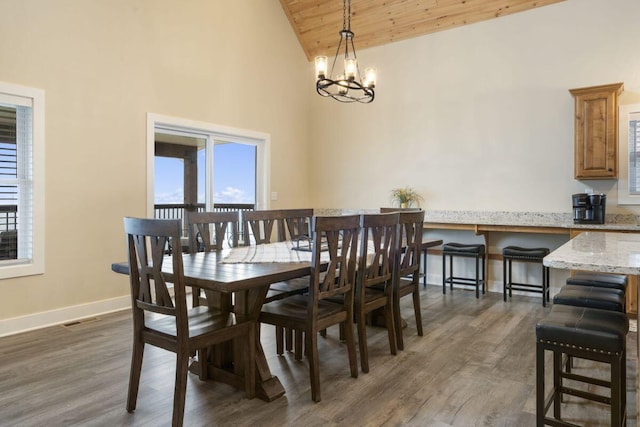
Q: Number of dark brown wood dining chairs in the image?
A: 8